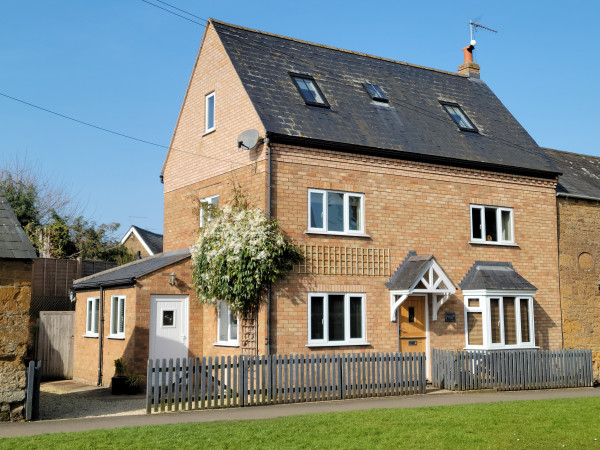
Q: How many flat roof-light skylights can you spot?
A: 3